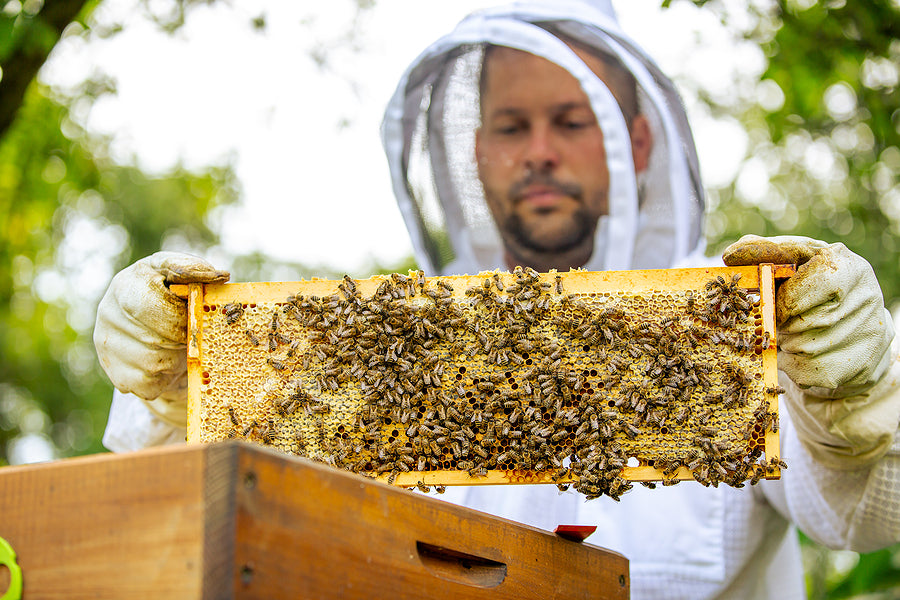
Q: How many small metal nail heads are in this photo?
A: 3